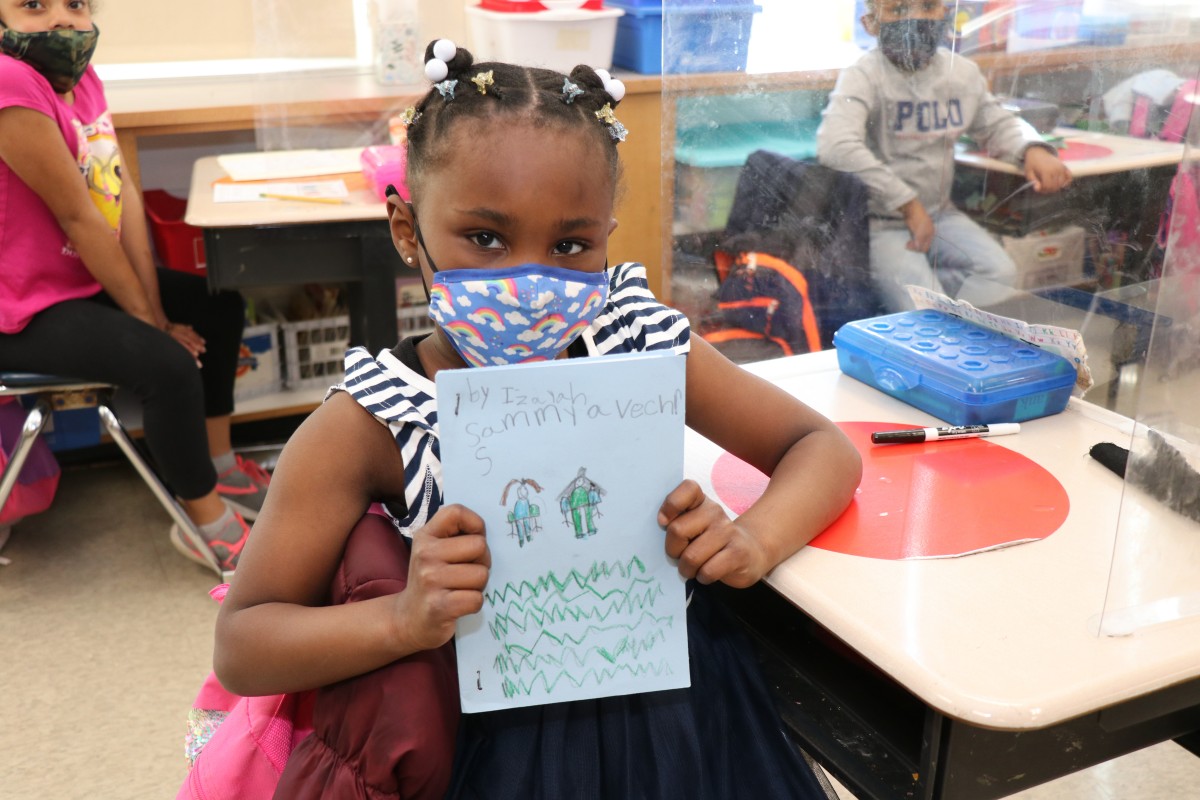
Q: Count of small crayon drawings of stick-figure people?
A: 2